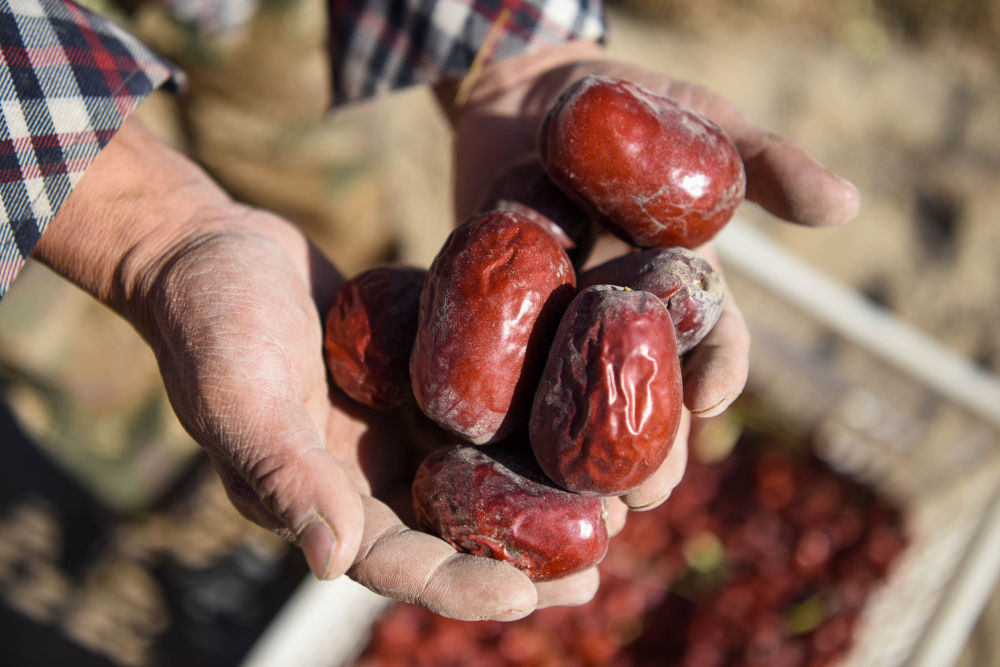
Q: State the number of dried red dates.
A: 7